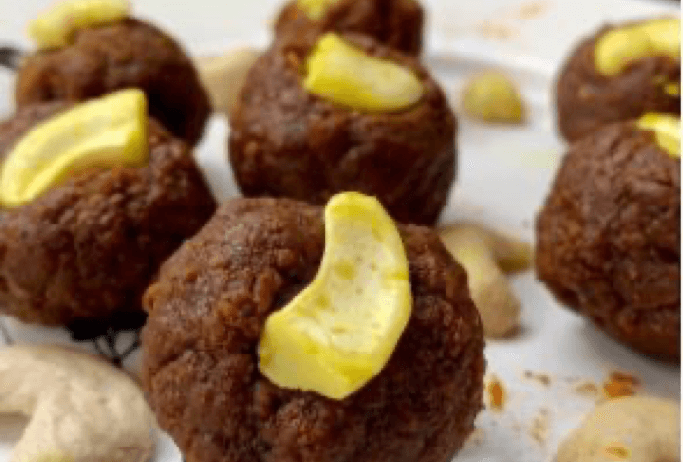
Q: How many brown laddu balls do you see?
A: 7